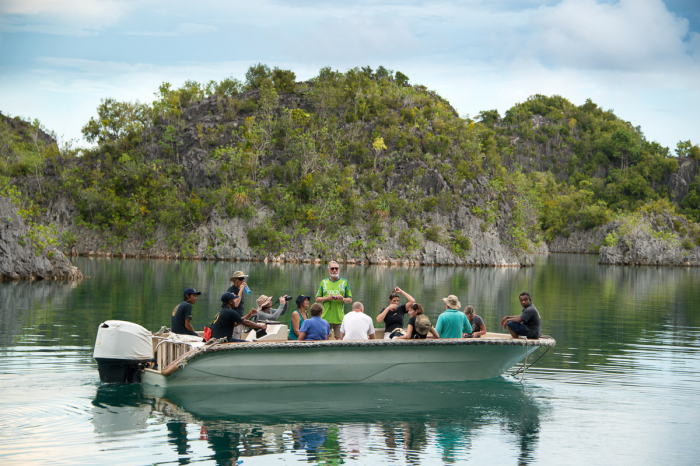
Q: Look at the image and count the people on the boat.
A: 13